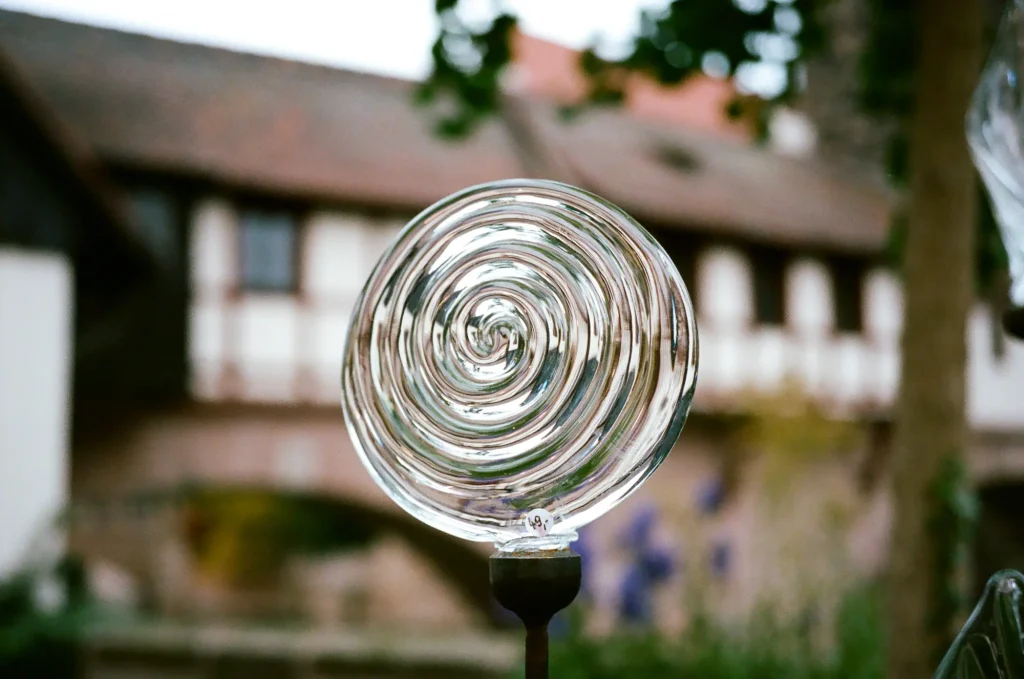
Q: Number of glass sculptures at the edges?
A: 2